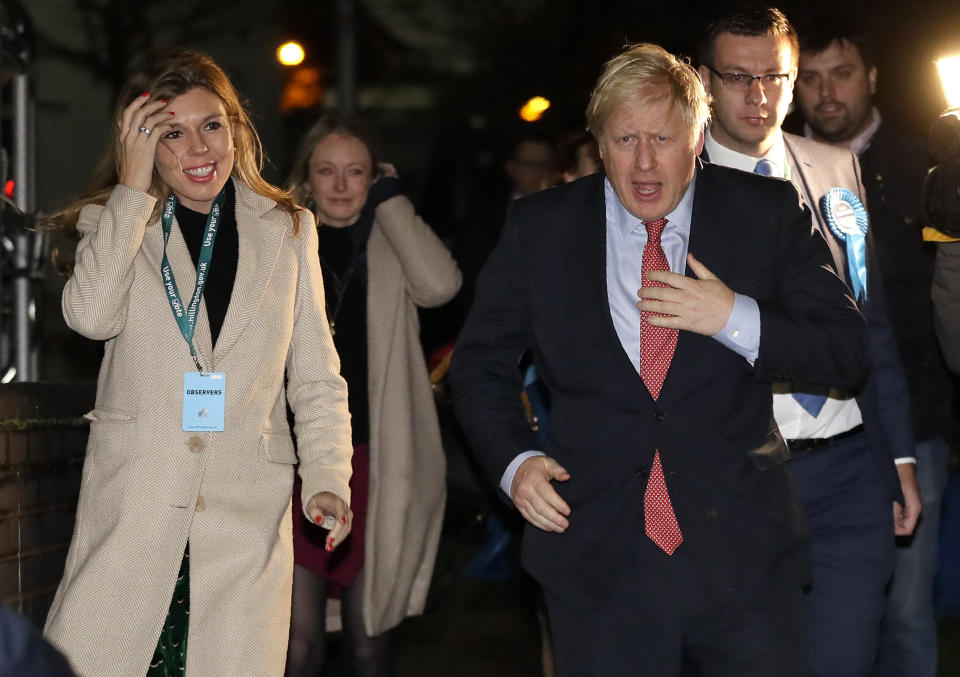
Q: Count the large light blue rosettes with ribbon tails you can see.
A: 1